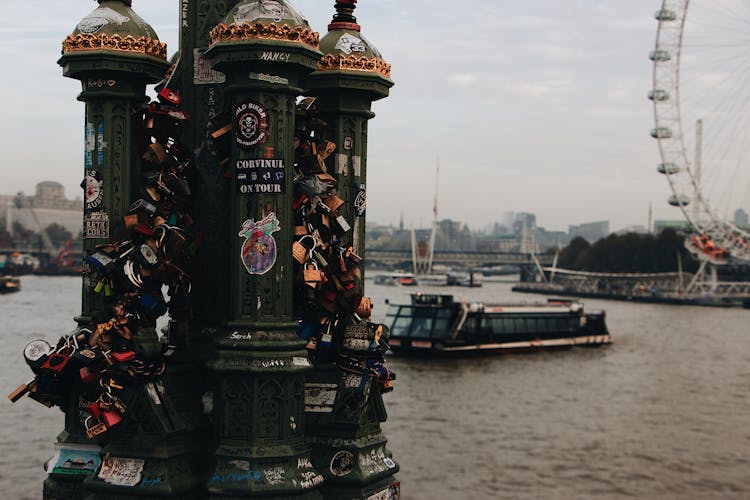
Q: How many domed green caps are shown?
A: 3